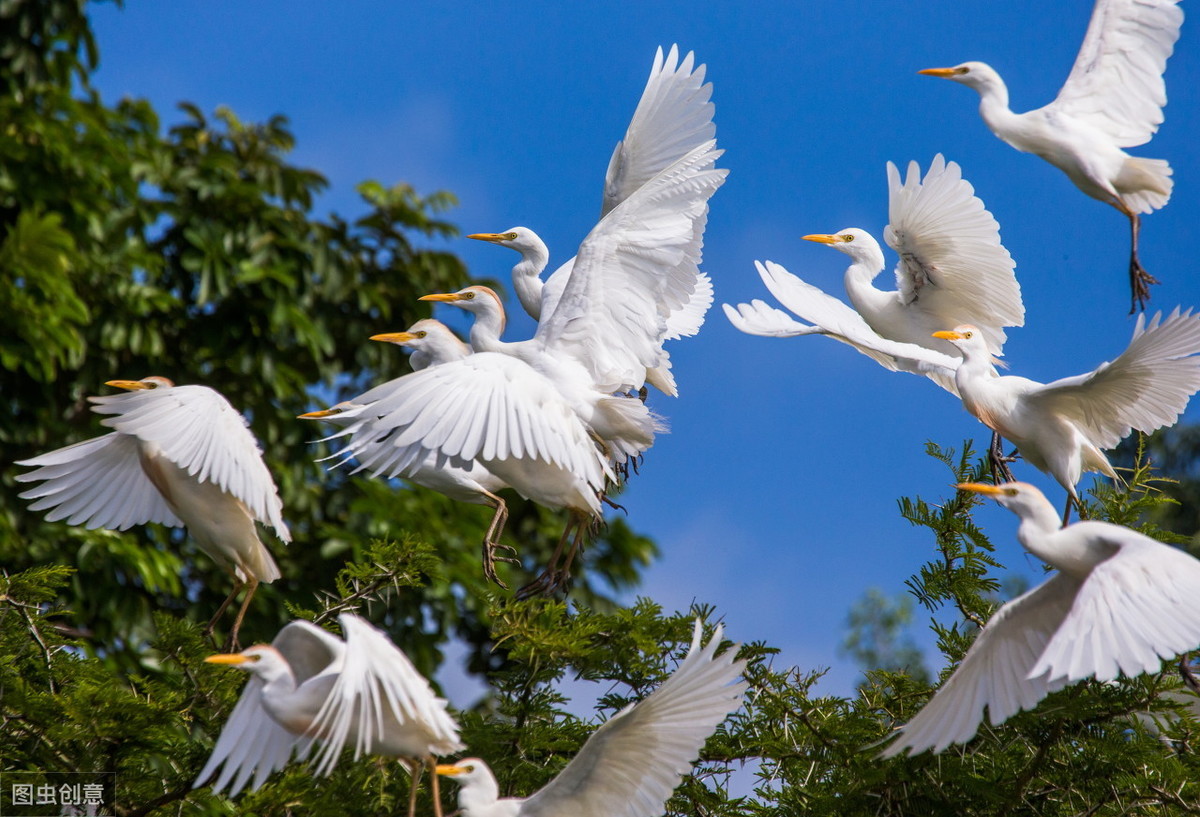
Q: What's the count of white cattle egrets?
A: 11